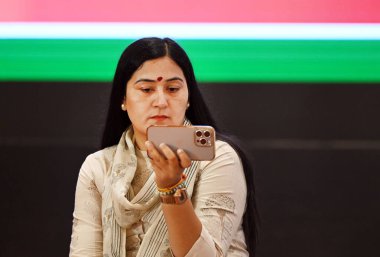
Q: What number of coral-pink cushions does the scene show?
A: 0